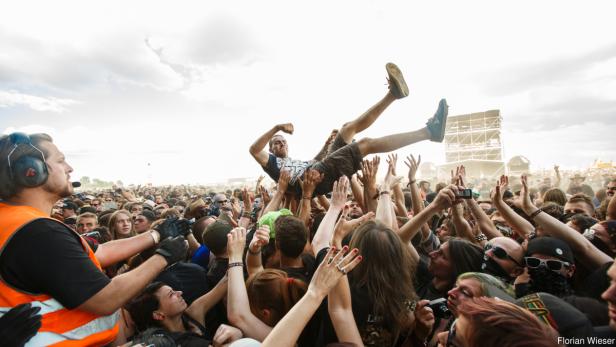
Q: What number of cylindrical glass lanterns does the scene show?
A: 0